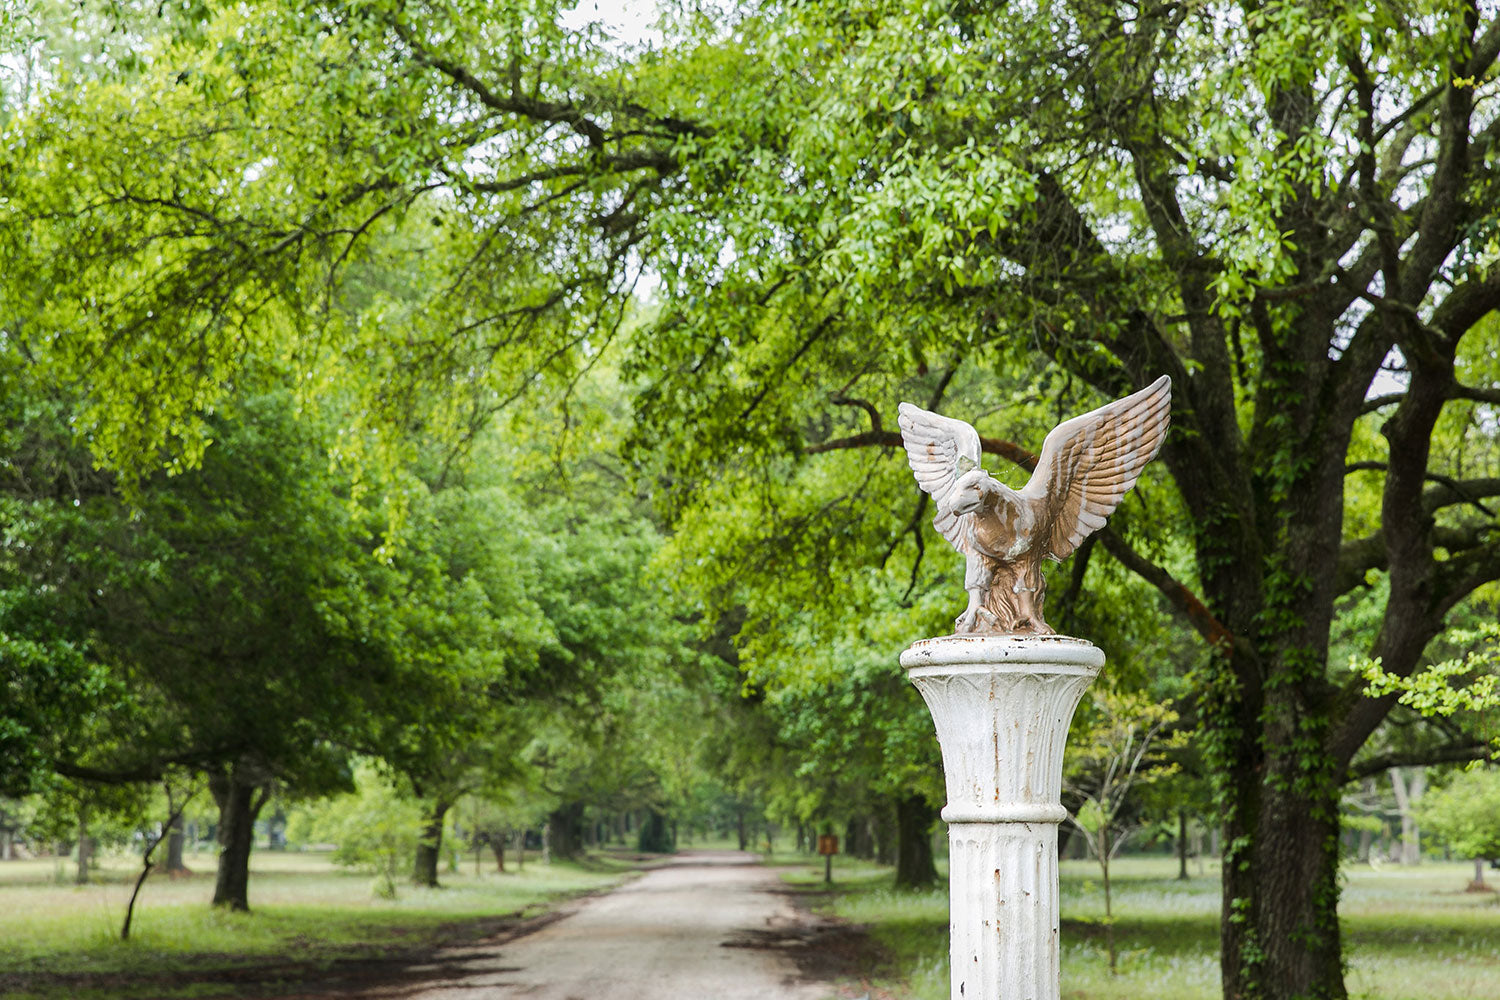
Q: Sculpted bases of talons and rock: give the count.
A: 1